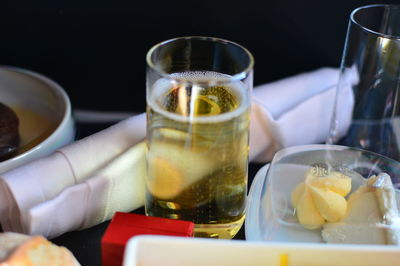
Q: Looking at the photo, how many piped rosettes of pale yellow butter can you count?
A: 1